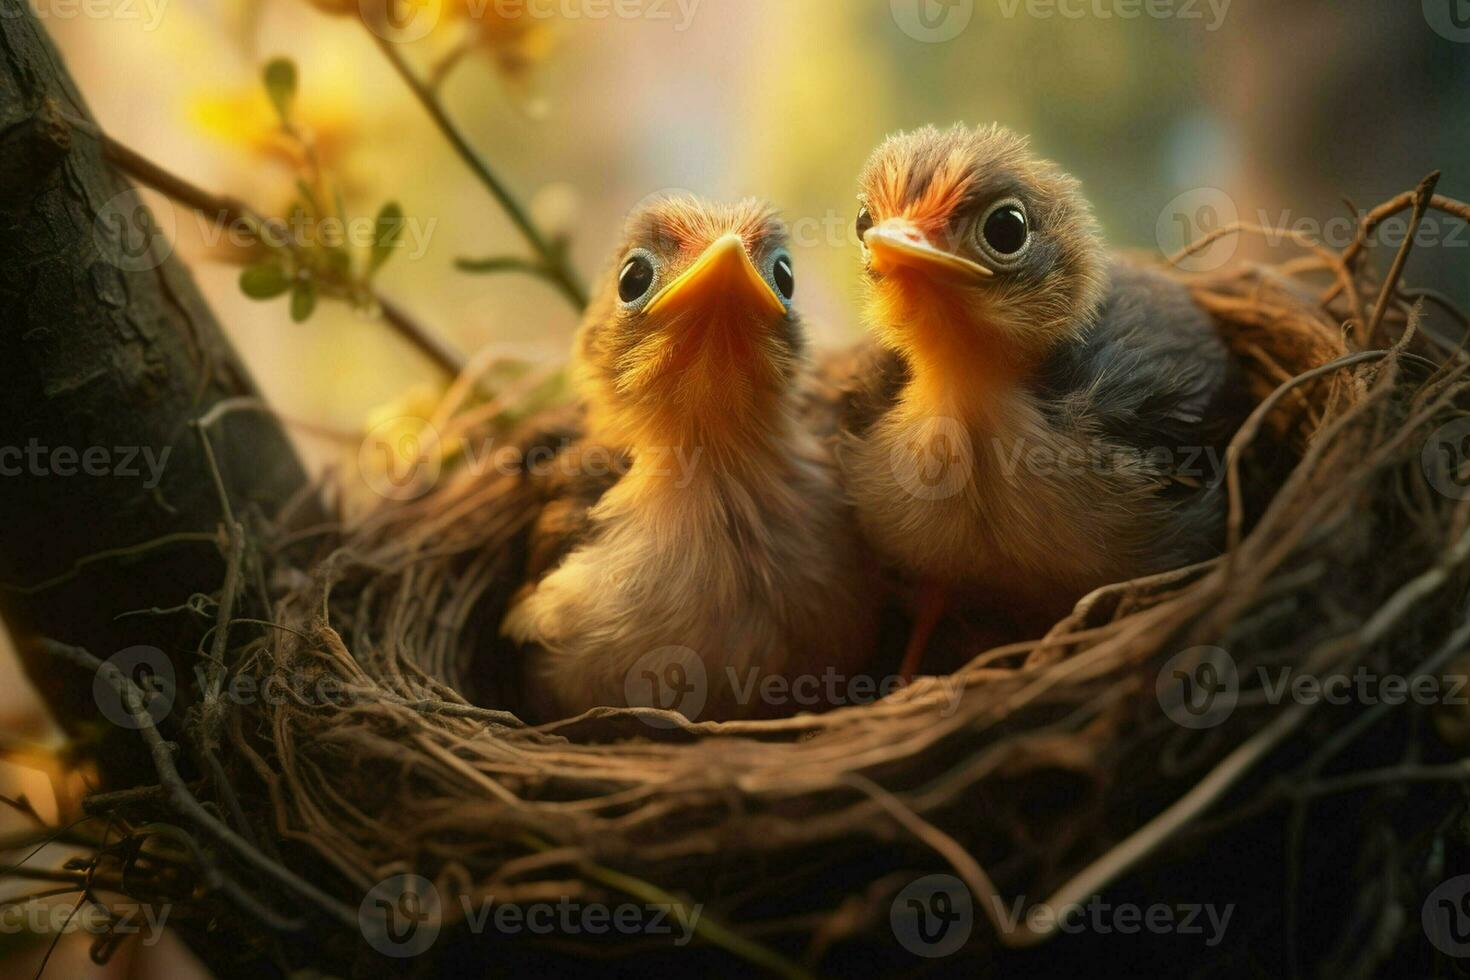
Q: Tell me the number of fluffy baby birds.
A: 2